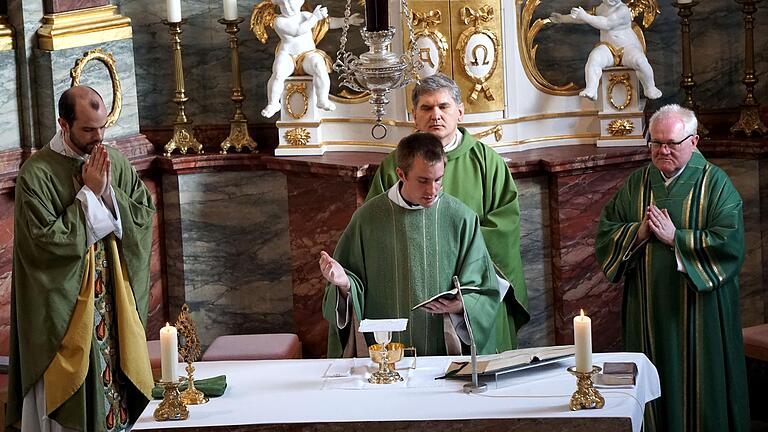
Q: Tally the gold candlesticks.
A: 6